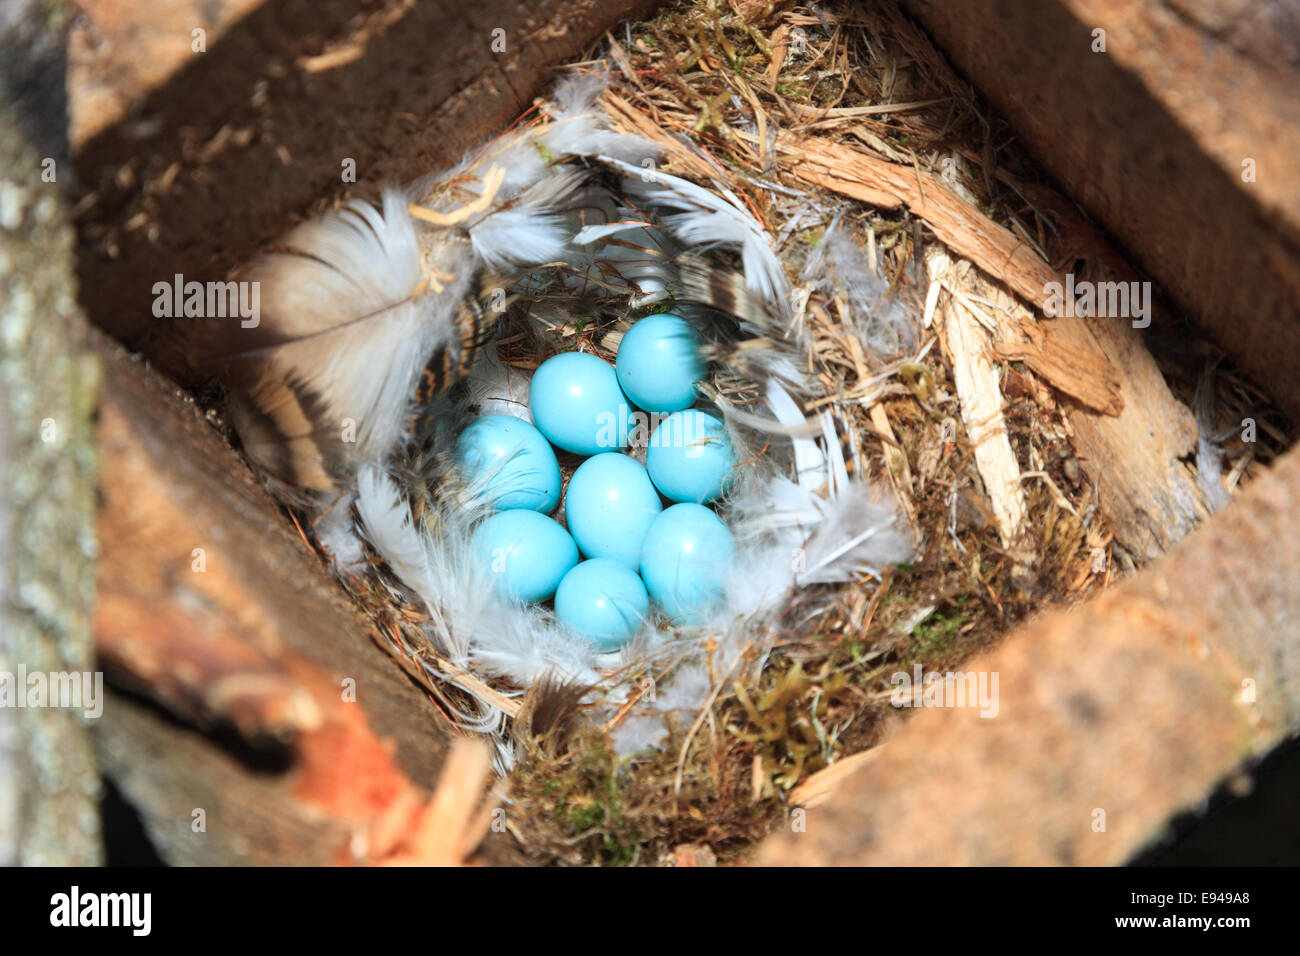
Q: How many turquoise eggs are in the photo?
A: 8